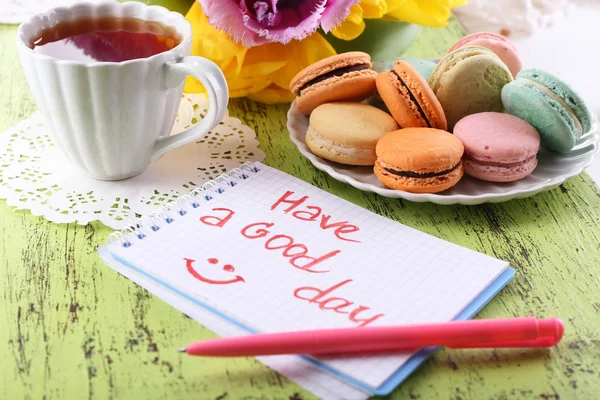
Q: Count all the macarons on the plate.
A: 9